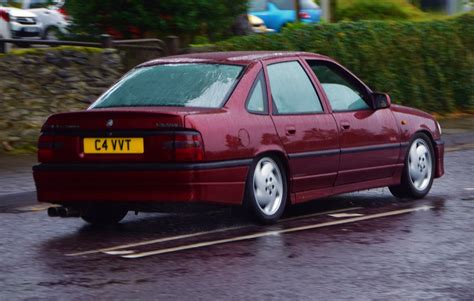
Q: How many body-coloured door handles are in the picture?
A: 2